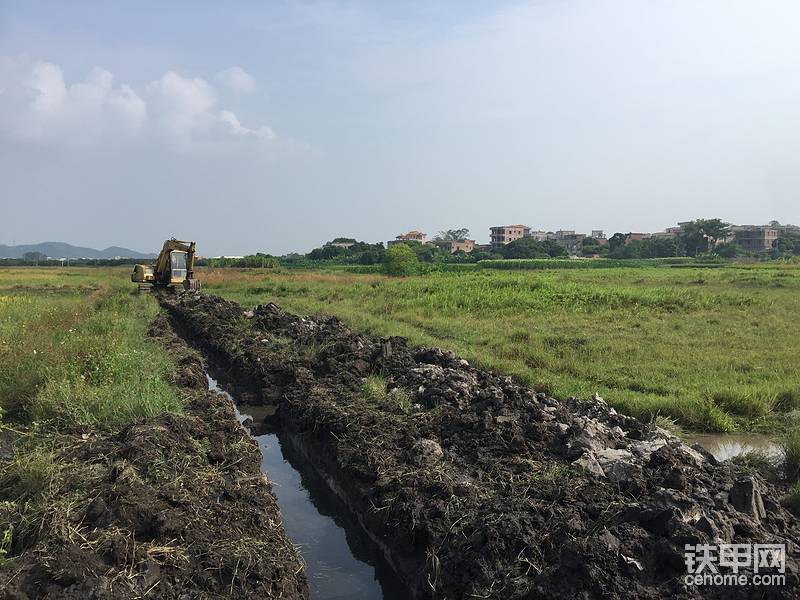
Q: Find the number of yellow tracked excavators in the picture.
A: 1